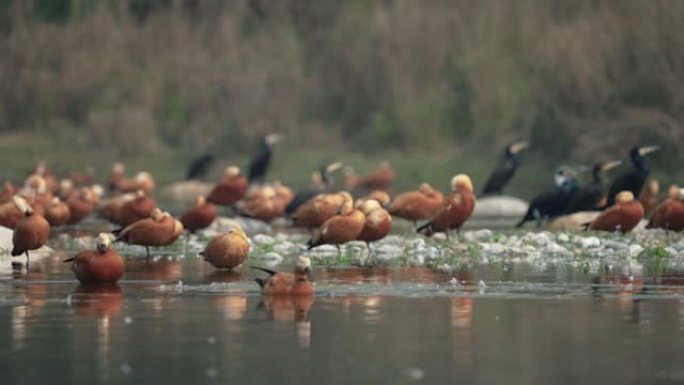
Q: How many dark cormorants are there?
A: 7